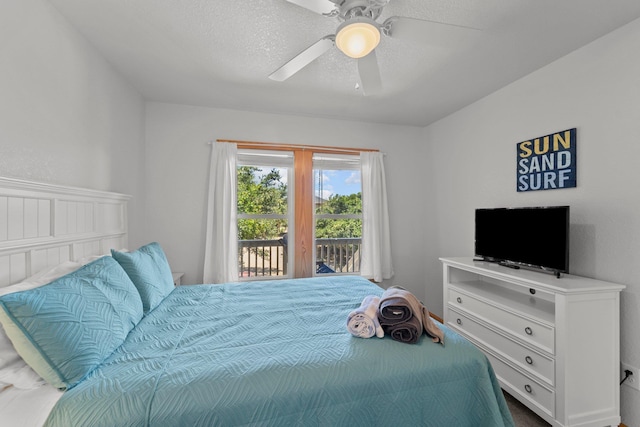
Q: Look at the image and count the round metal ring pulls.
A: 5